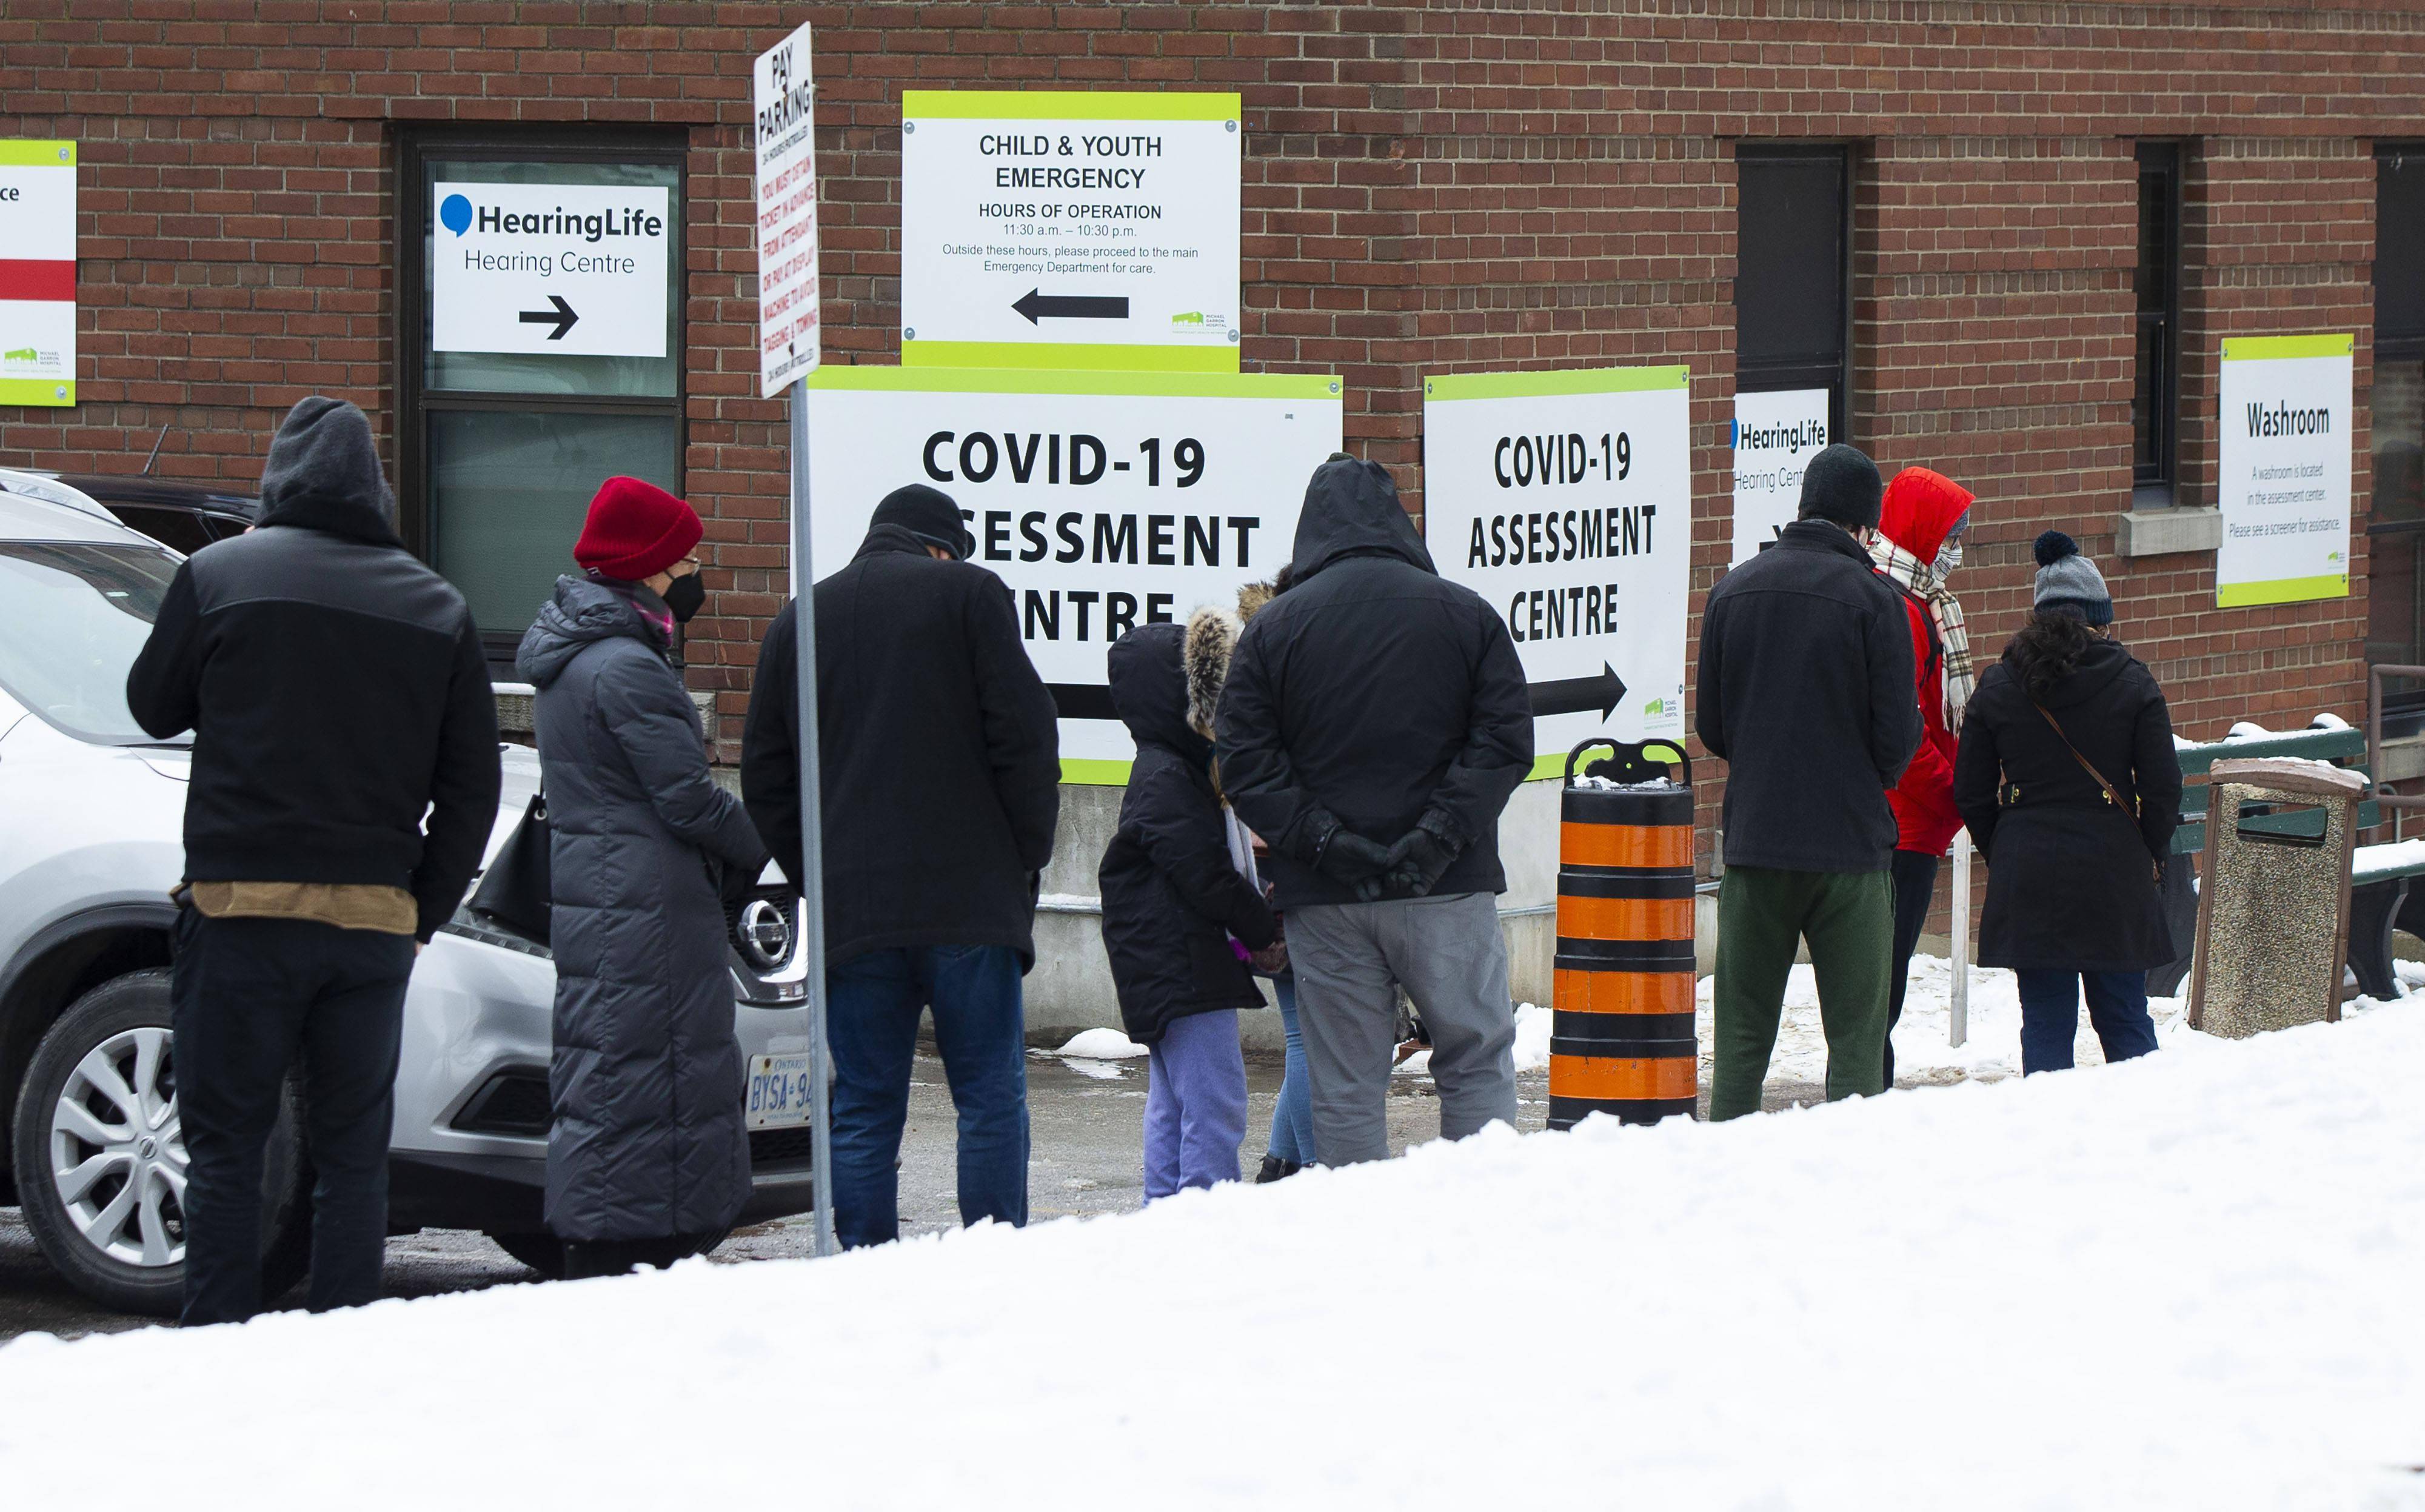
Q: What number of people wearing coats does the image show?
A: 9